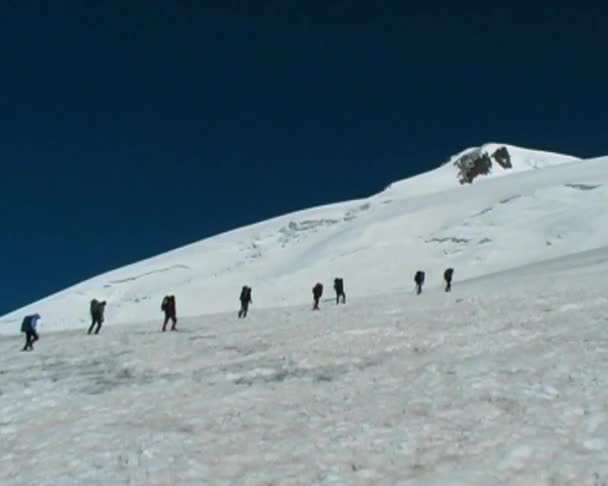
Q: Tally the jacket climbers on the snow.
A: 8